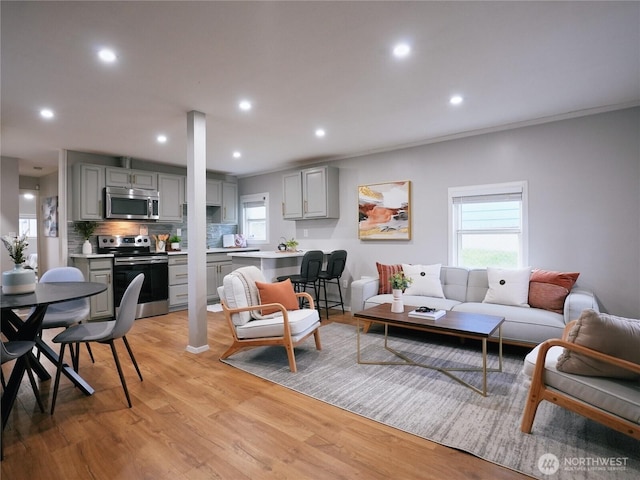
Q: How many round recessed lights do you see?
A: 8